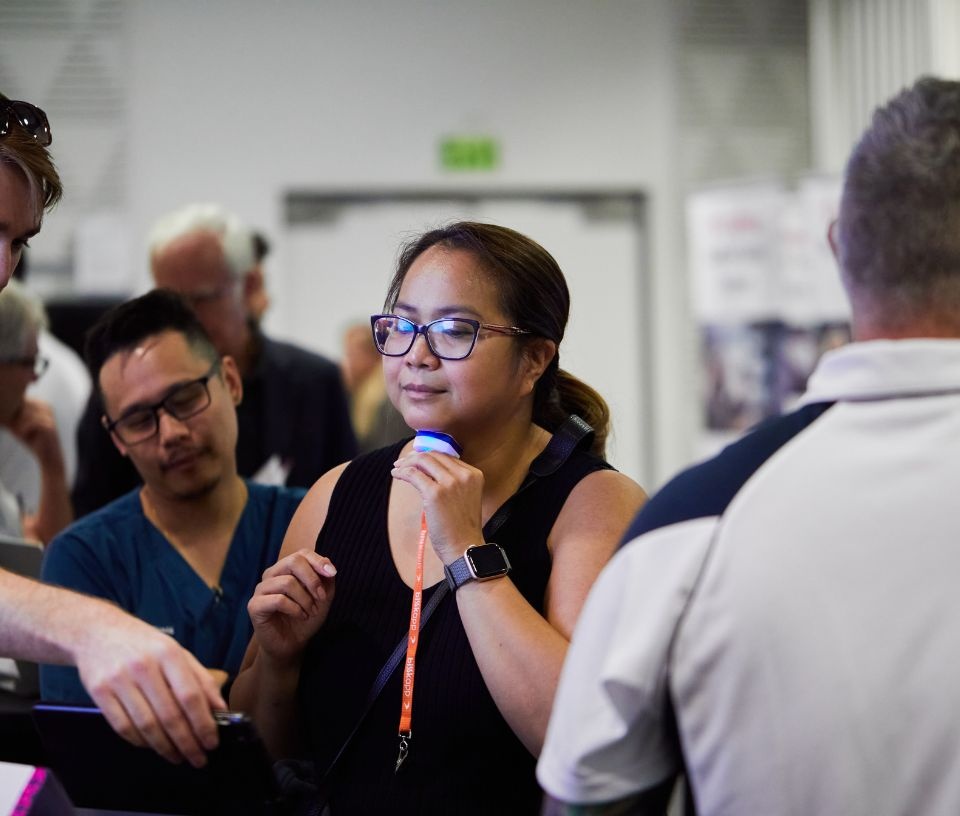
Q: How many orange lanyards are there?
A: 1